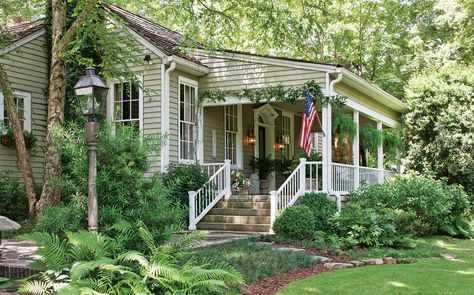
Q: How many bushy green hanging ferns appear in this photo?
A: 3